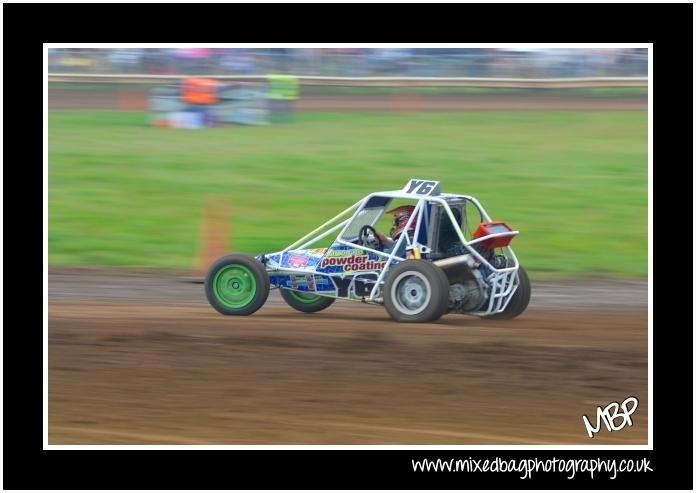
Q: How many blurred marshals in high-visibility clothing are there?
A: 2